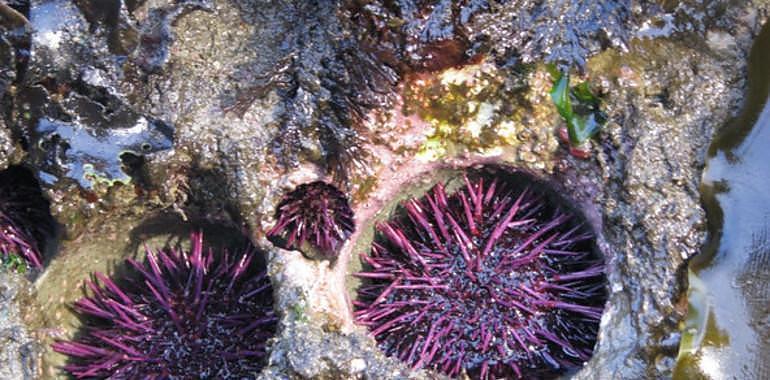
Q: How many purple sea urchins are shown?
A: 4